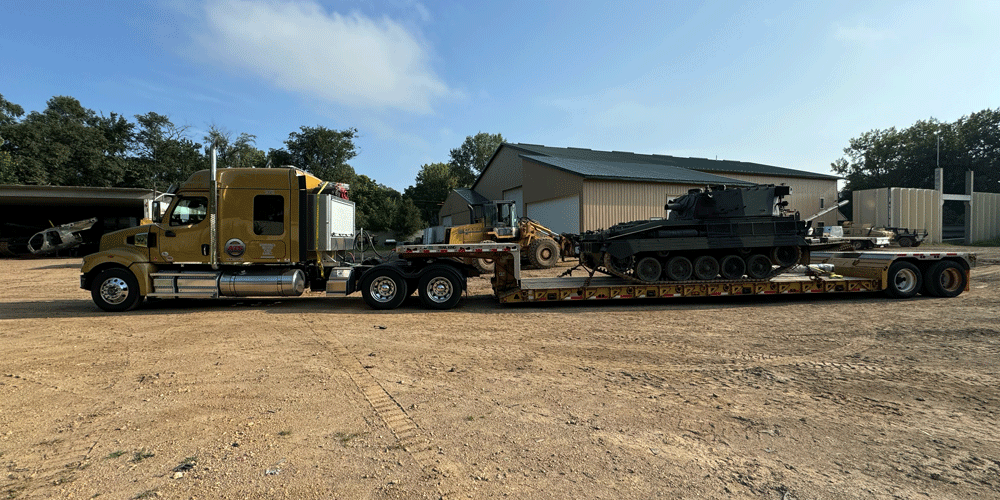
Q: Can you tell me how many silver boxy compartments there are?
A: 2